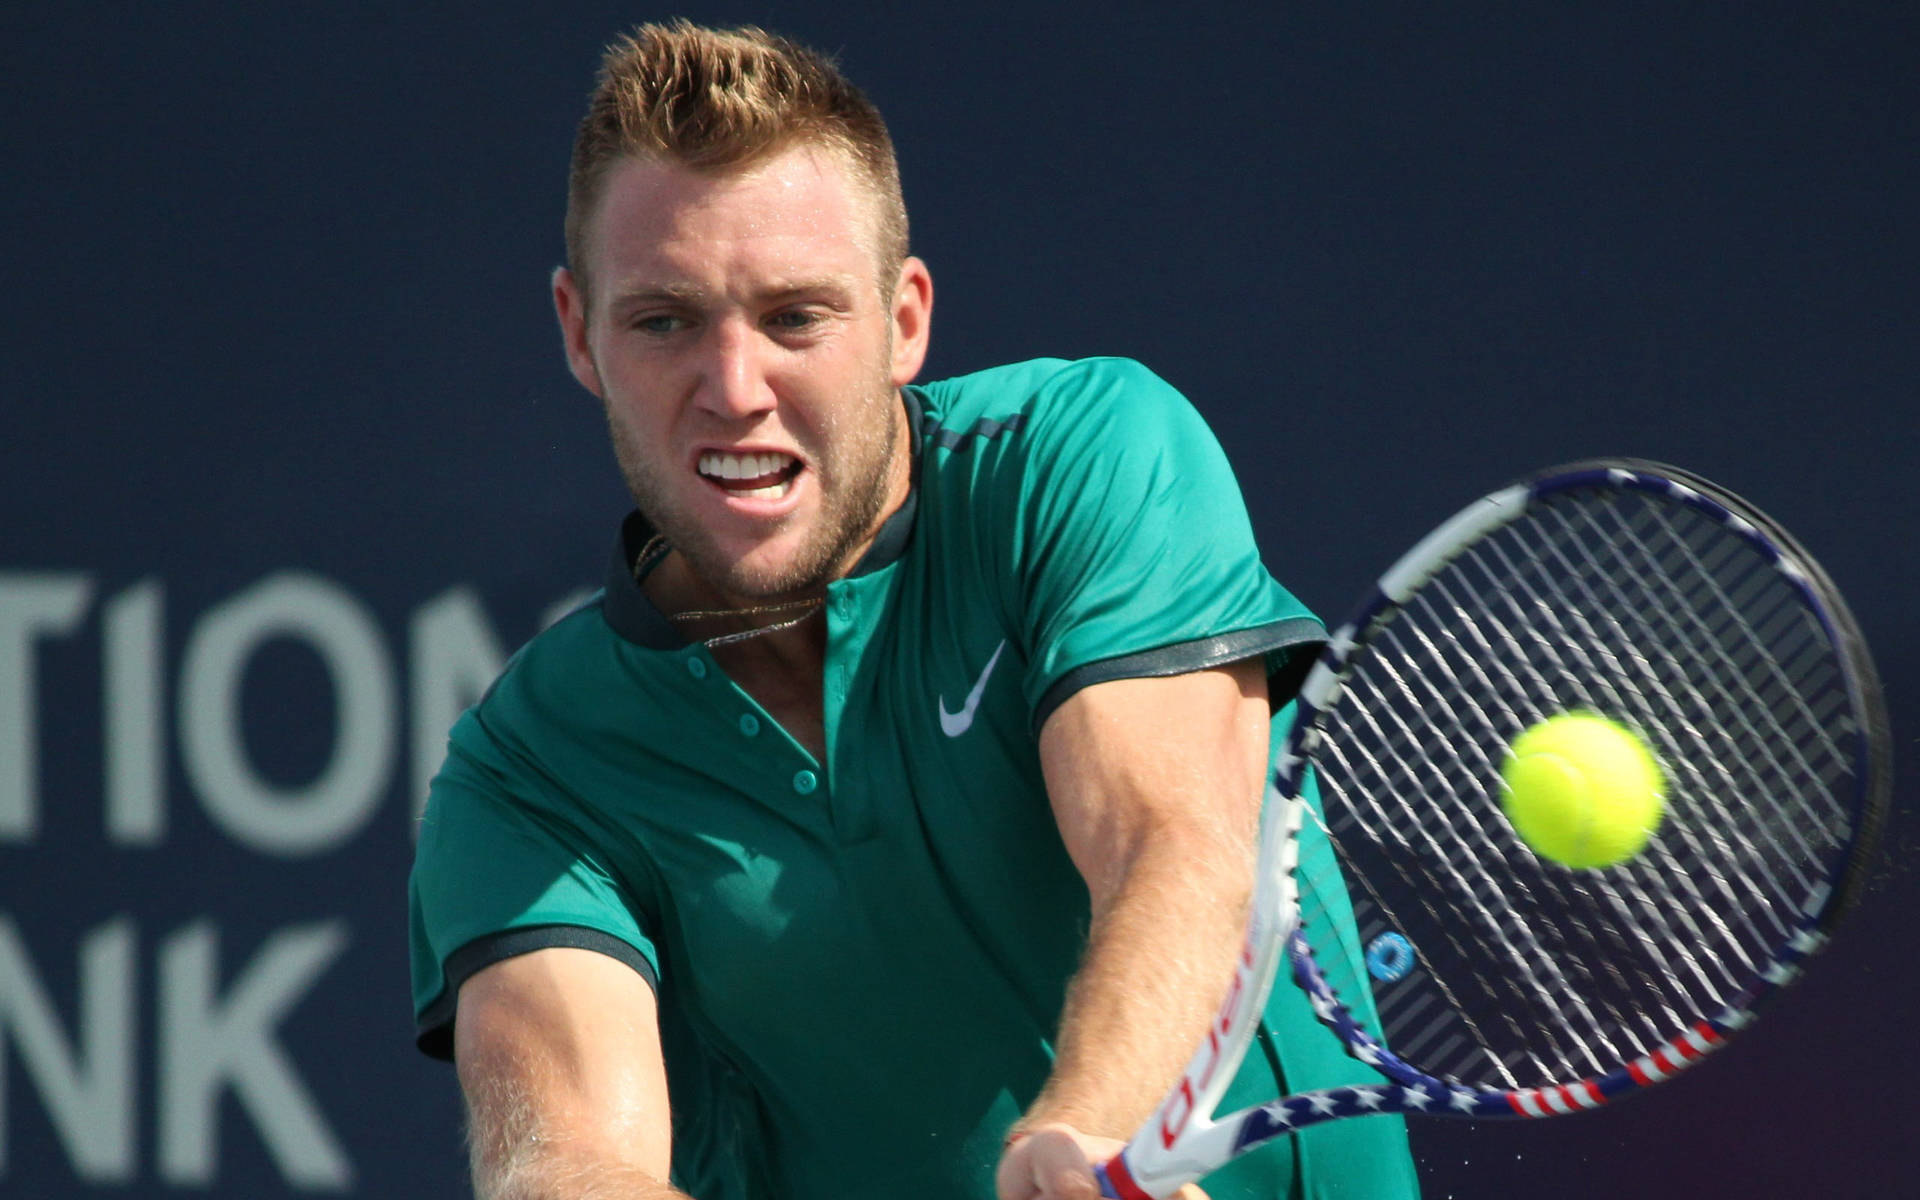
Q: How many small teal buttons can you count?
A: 3